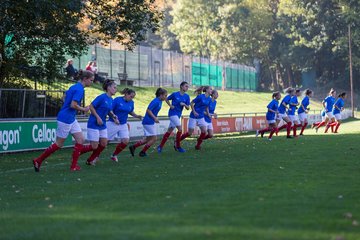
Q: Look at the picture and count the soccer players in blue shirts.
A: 13